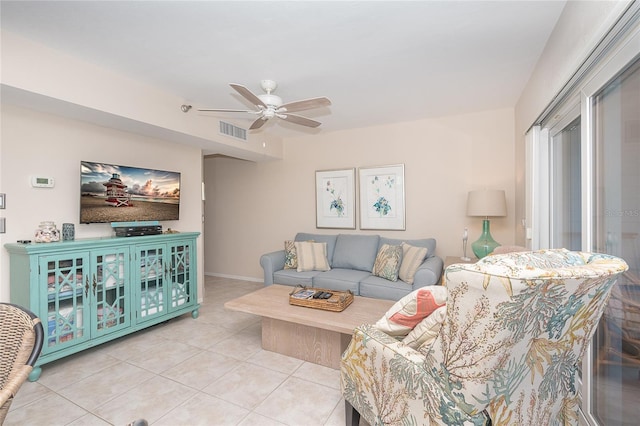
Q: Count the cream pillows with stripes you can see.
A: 2